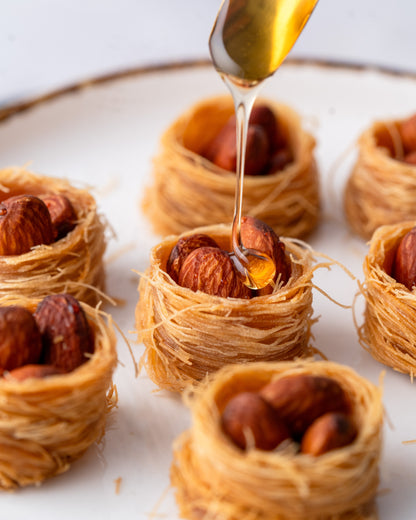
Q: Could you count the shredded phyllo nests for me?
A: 7